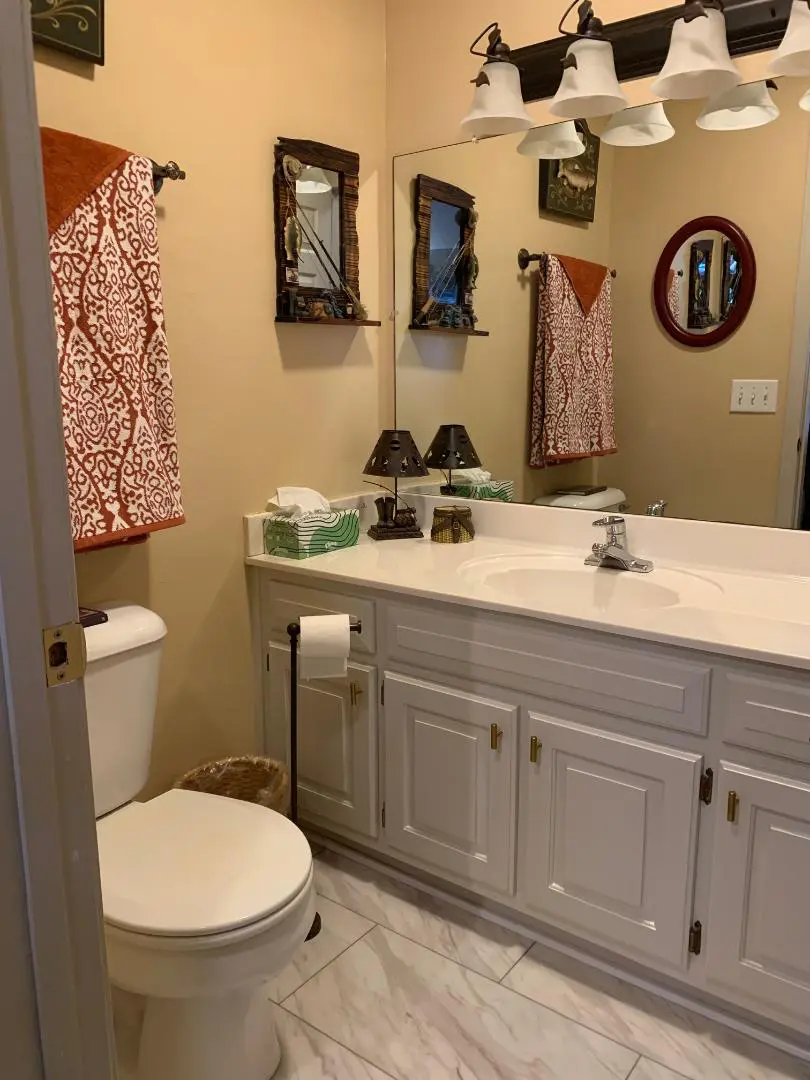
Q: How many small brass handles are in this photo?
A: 4